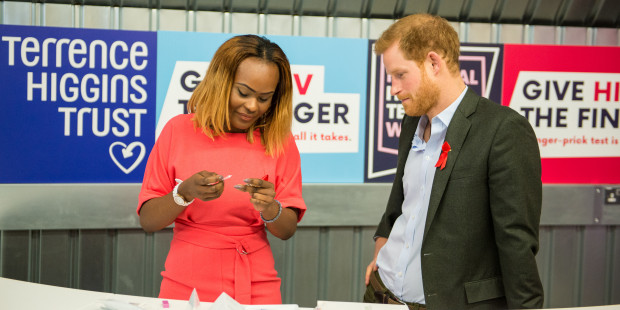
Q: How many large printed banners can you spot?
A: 4